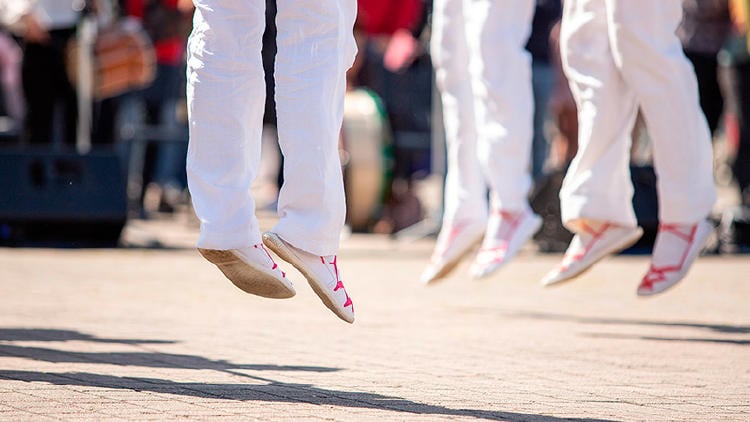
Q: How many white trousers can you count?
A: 3